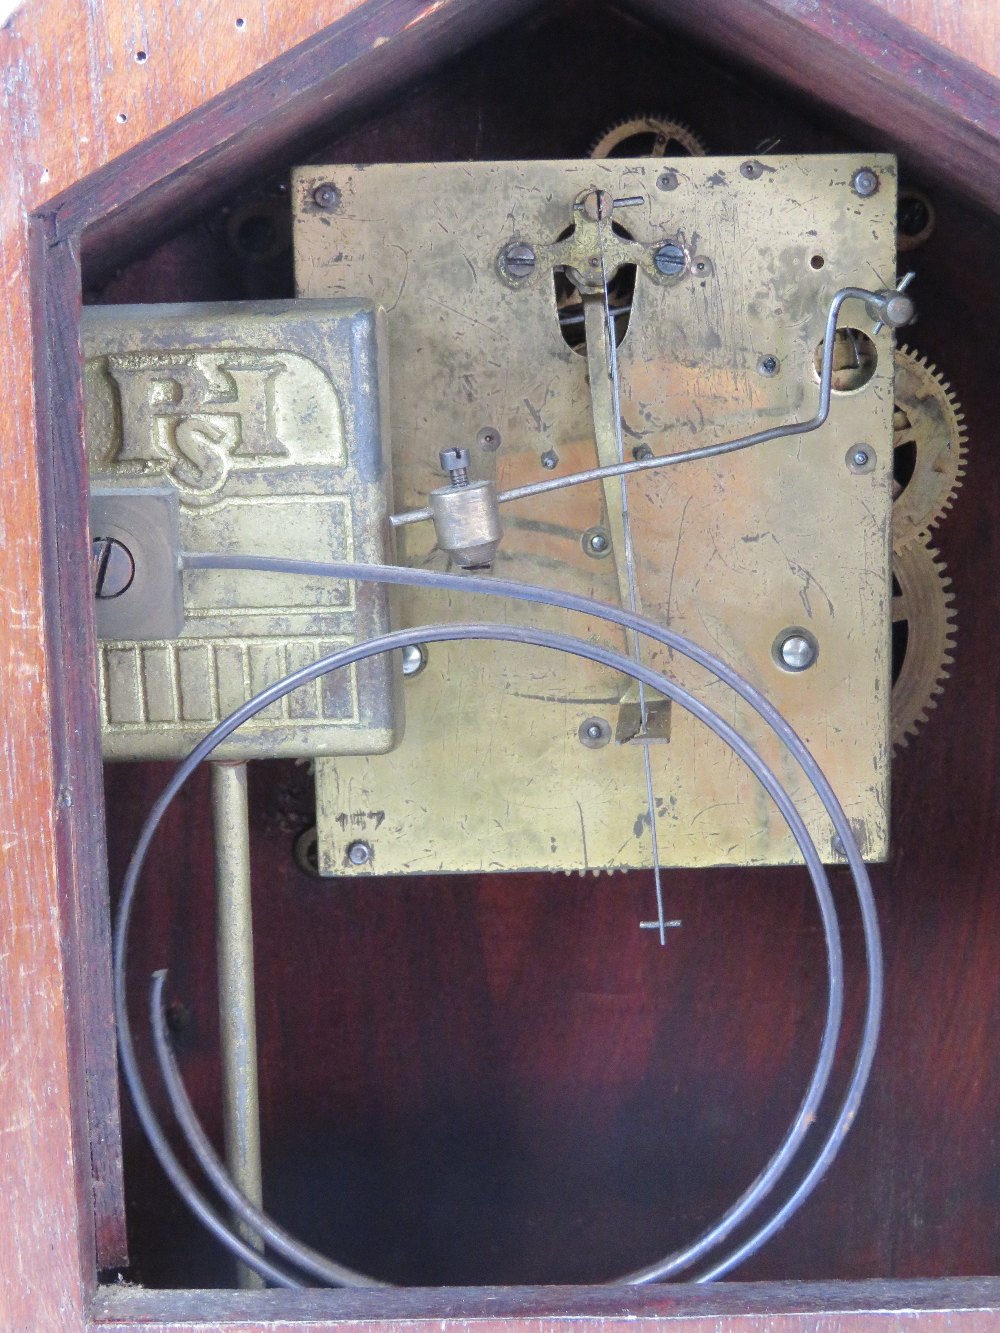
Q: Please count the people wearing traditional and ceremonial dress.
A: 0